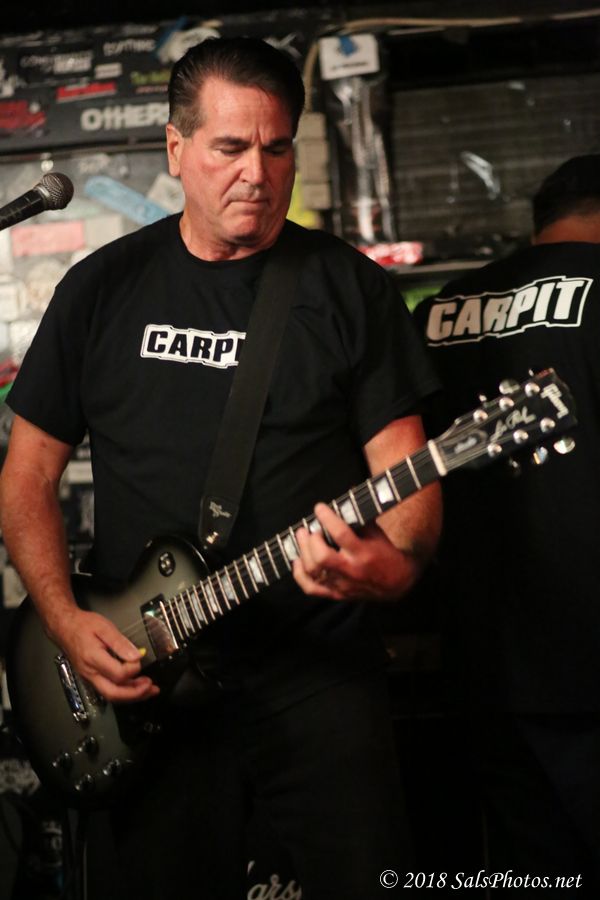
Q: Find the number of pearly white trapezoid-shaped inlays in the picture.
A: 9